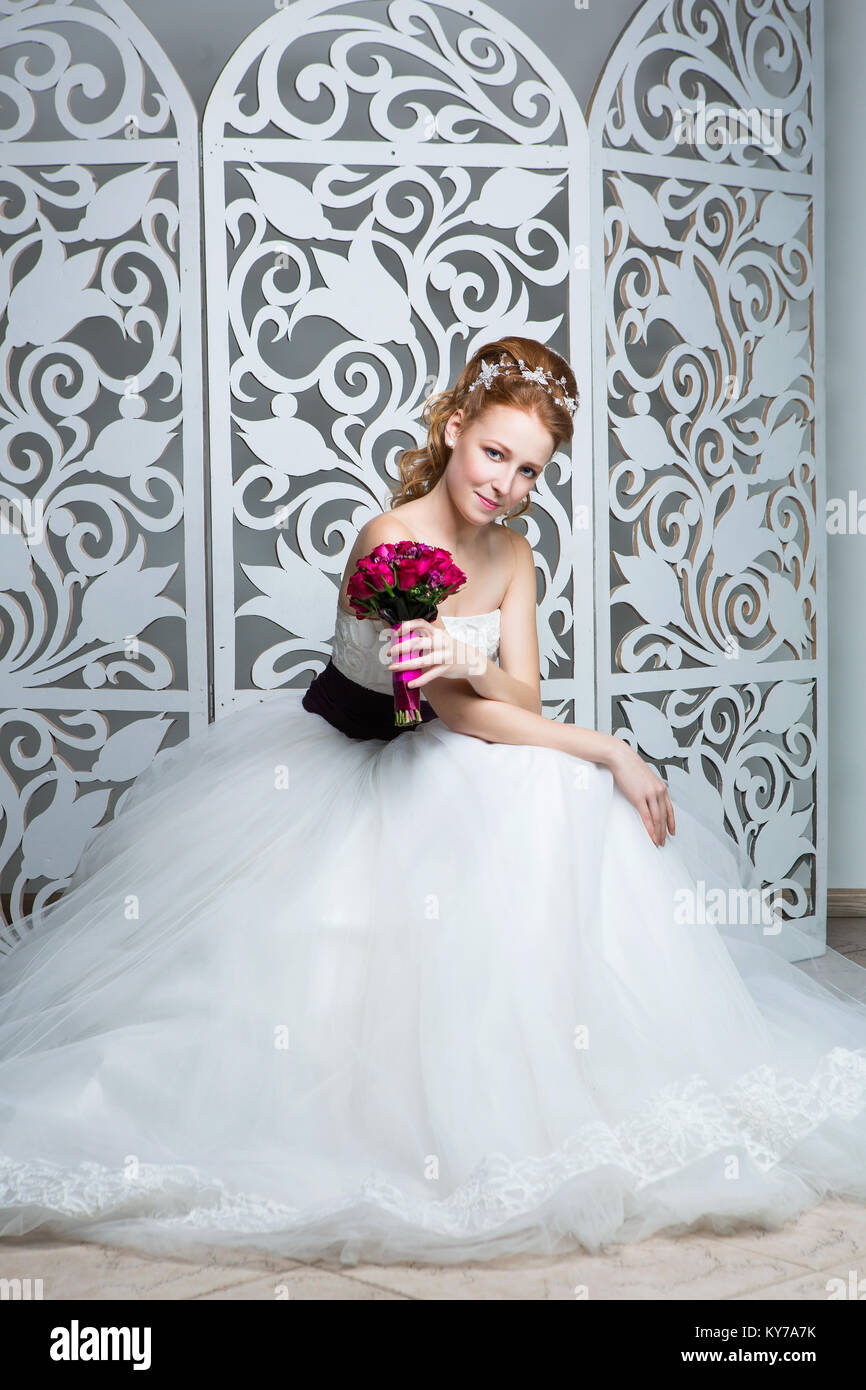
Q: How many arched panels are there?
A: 3